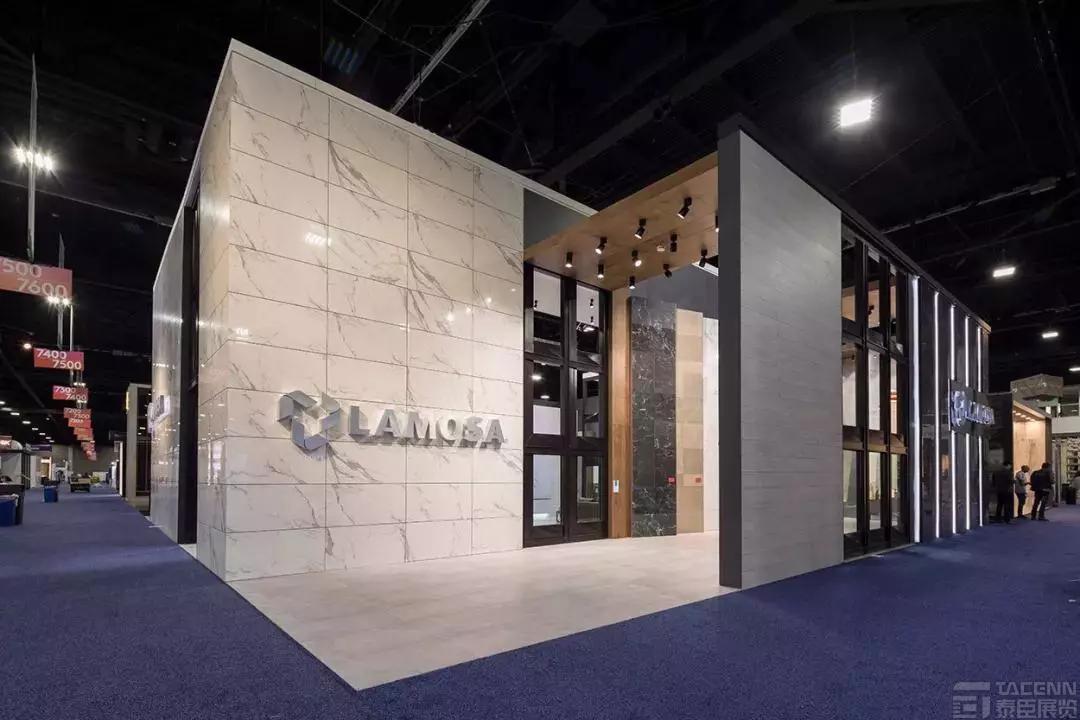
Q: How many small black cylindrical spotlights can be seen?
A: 11